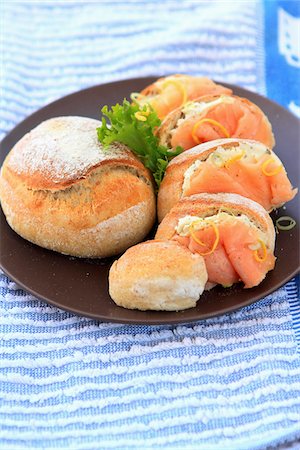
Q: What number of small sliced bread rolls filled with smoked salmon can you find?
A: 4